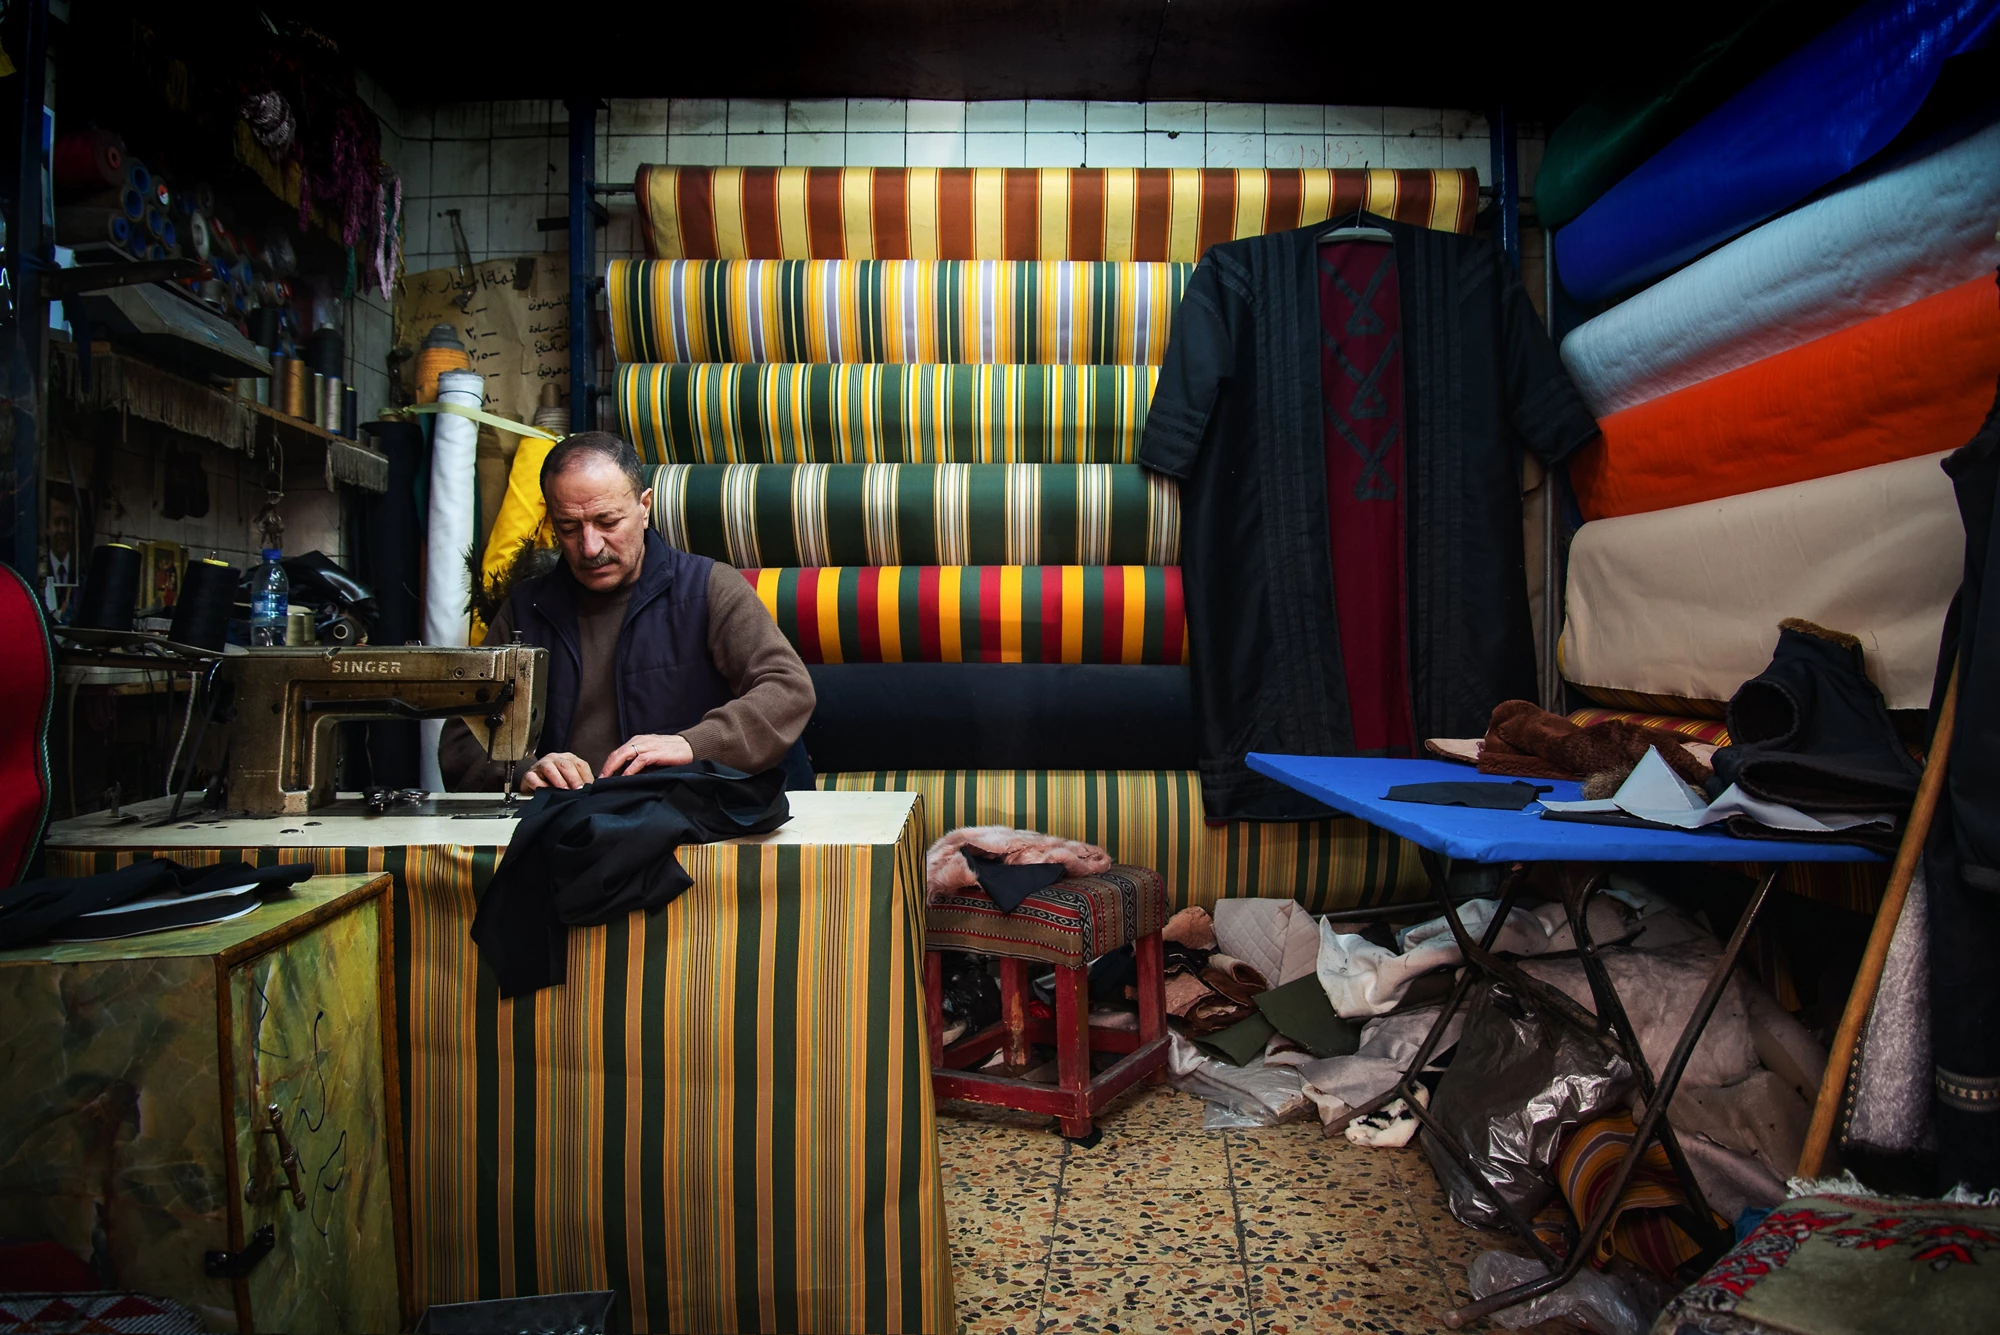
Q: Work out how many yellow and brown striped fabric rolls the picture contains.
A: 1